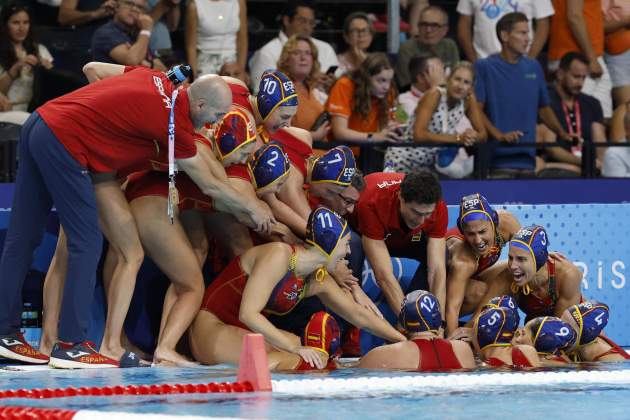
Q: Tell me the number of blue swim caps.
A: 11